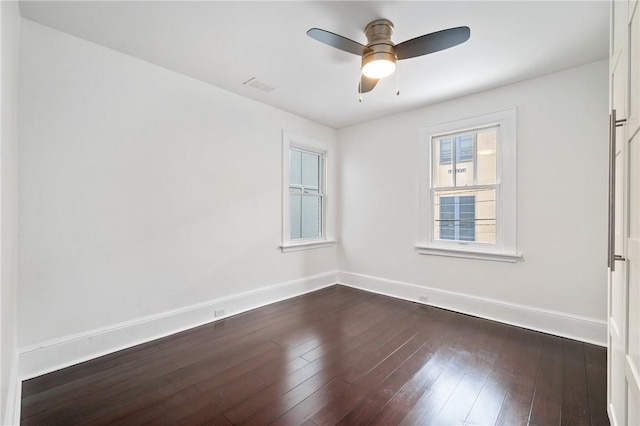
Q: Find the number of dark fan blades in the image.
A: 3